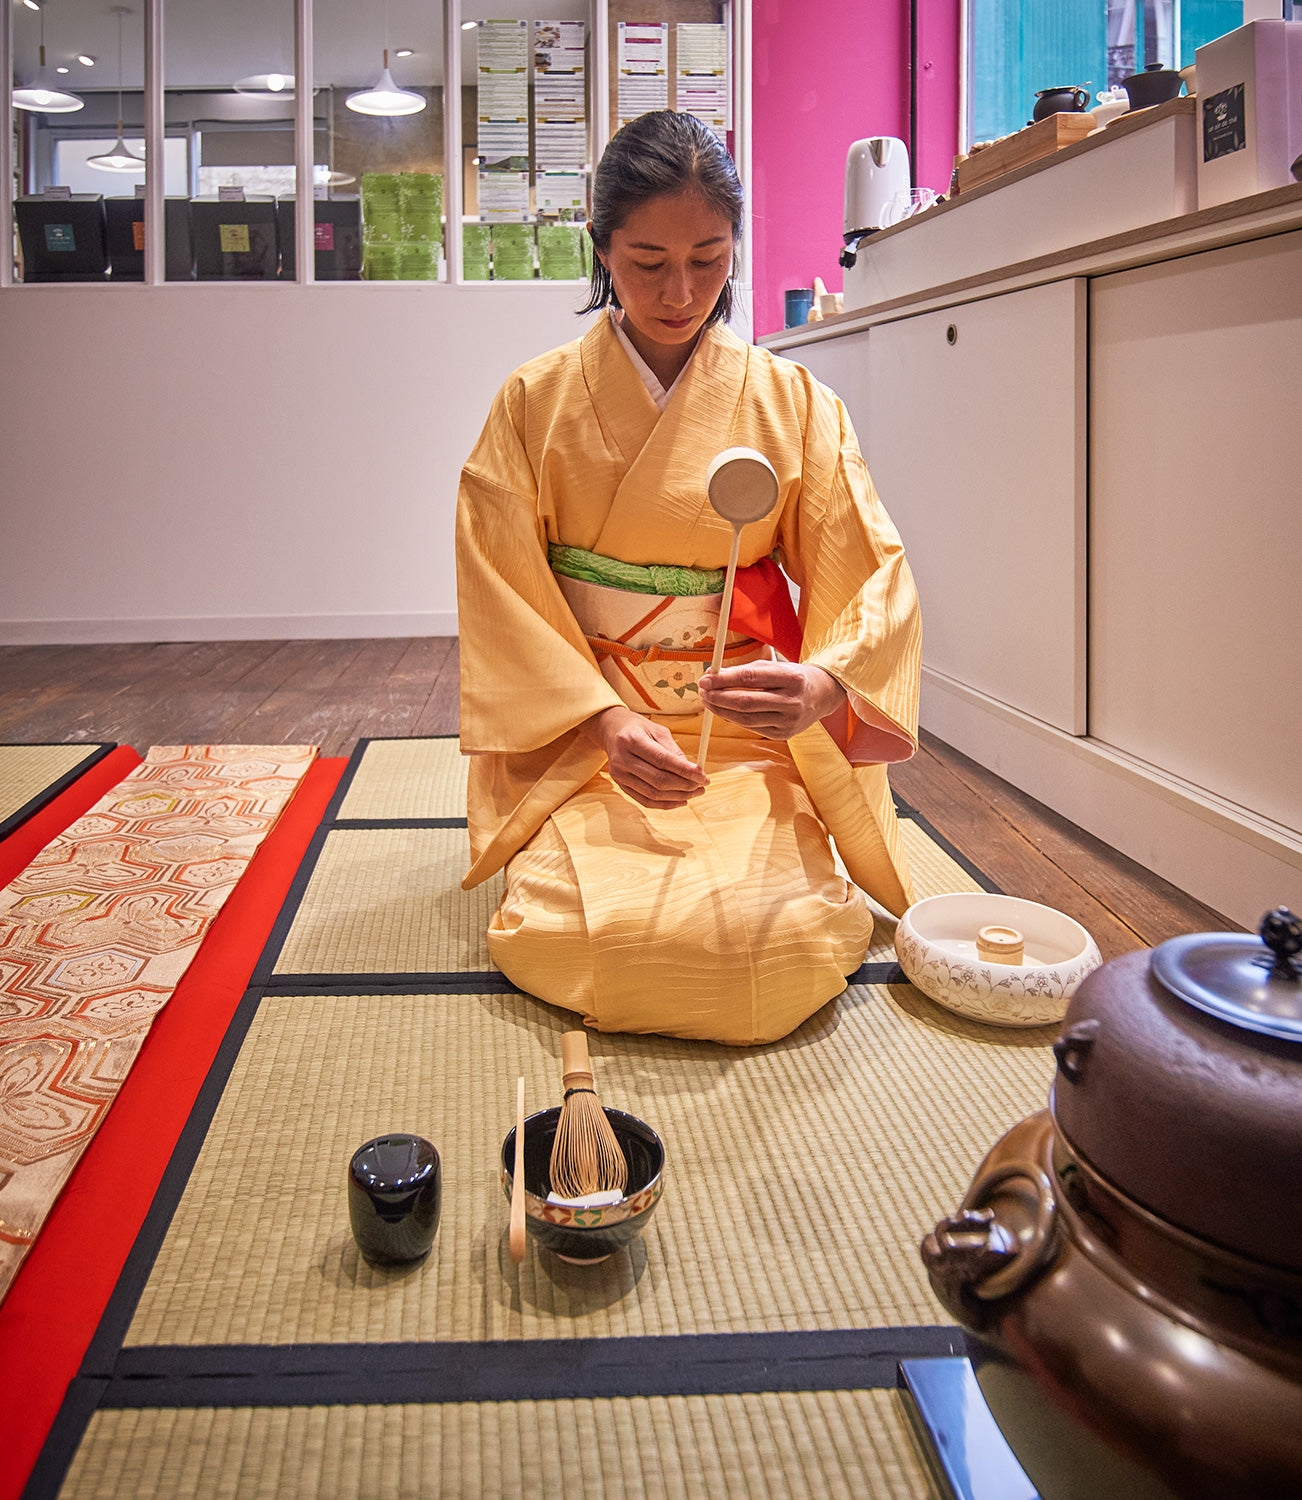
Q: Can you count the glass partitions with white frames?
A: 5